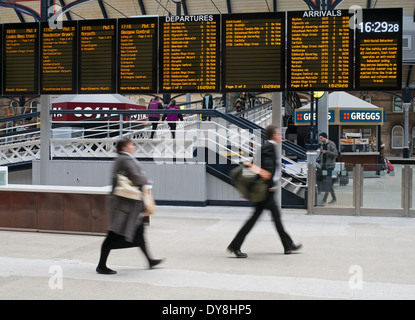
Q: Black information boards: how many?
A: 8